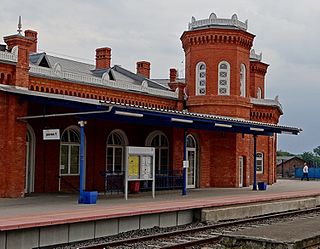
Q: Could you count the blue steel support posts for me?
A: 3